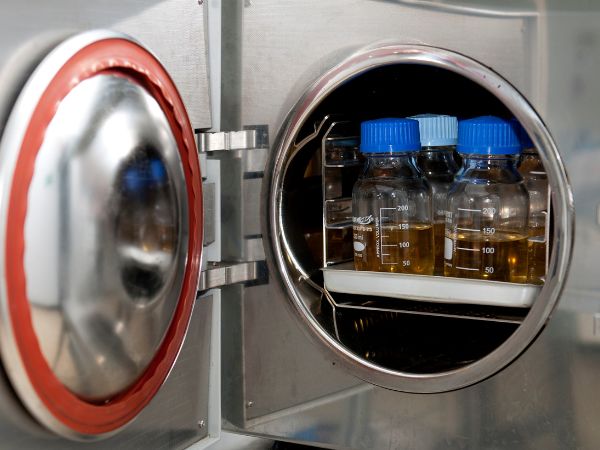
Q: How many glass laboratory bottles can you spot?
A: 4